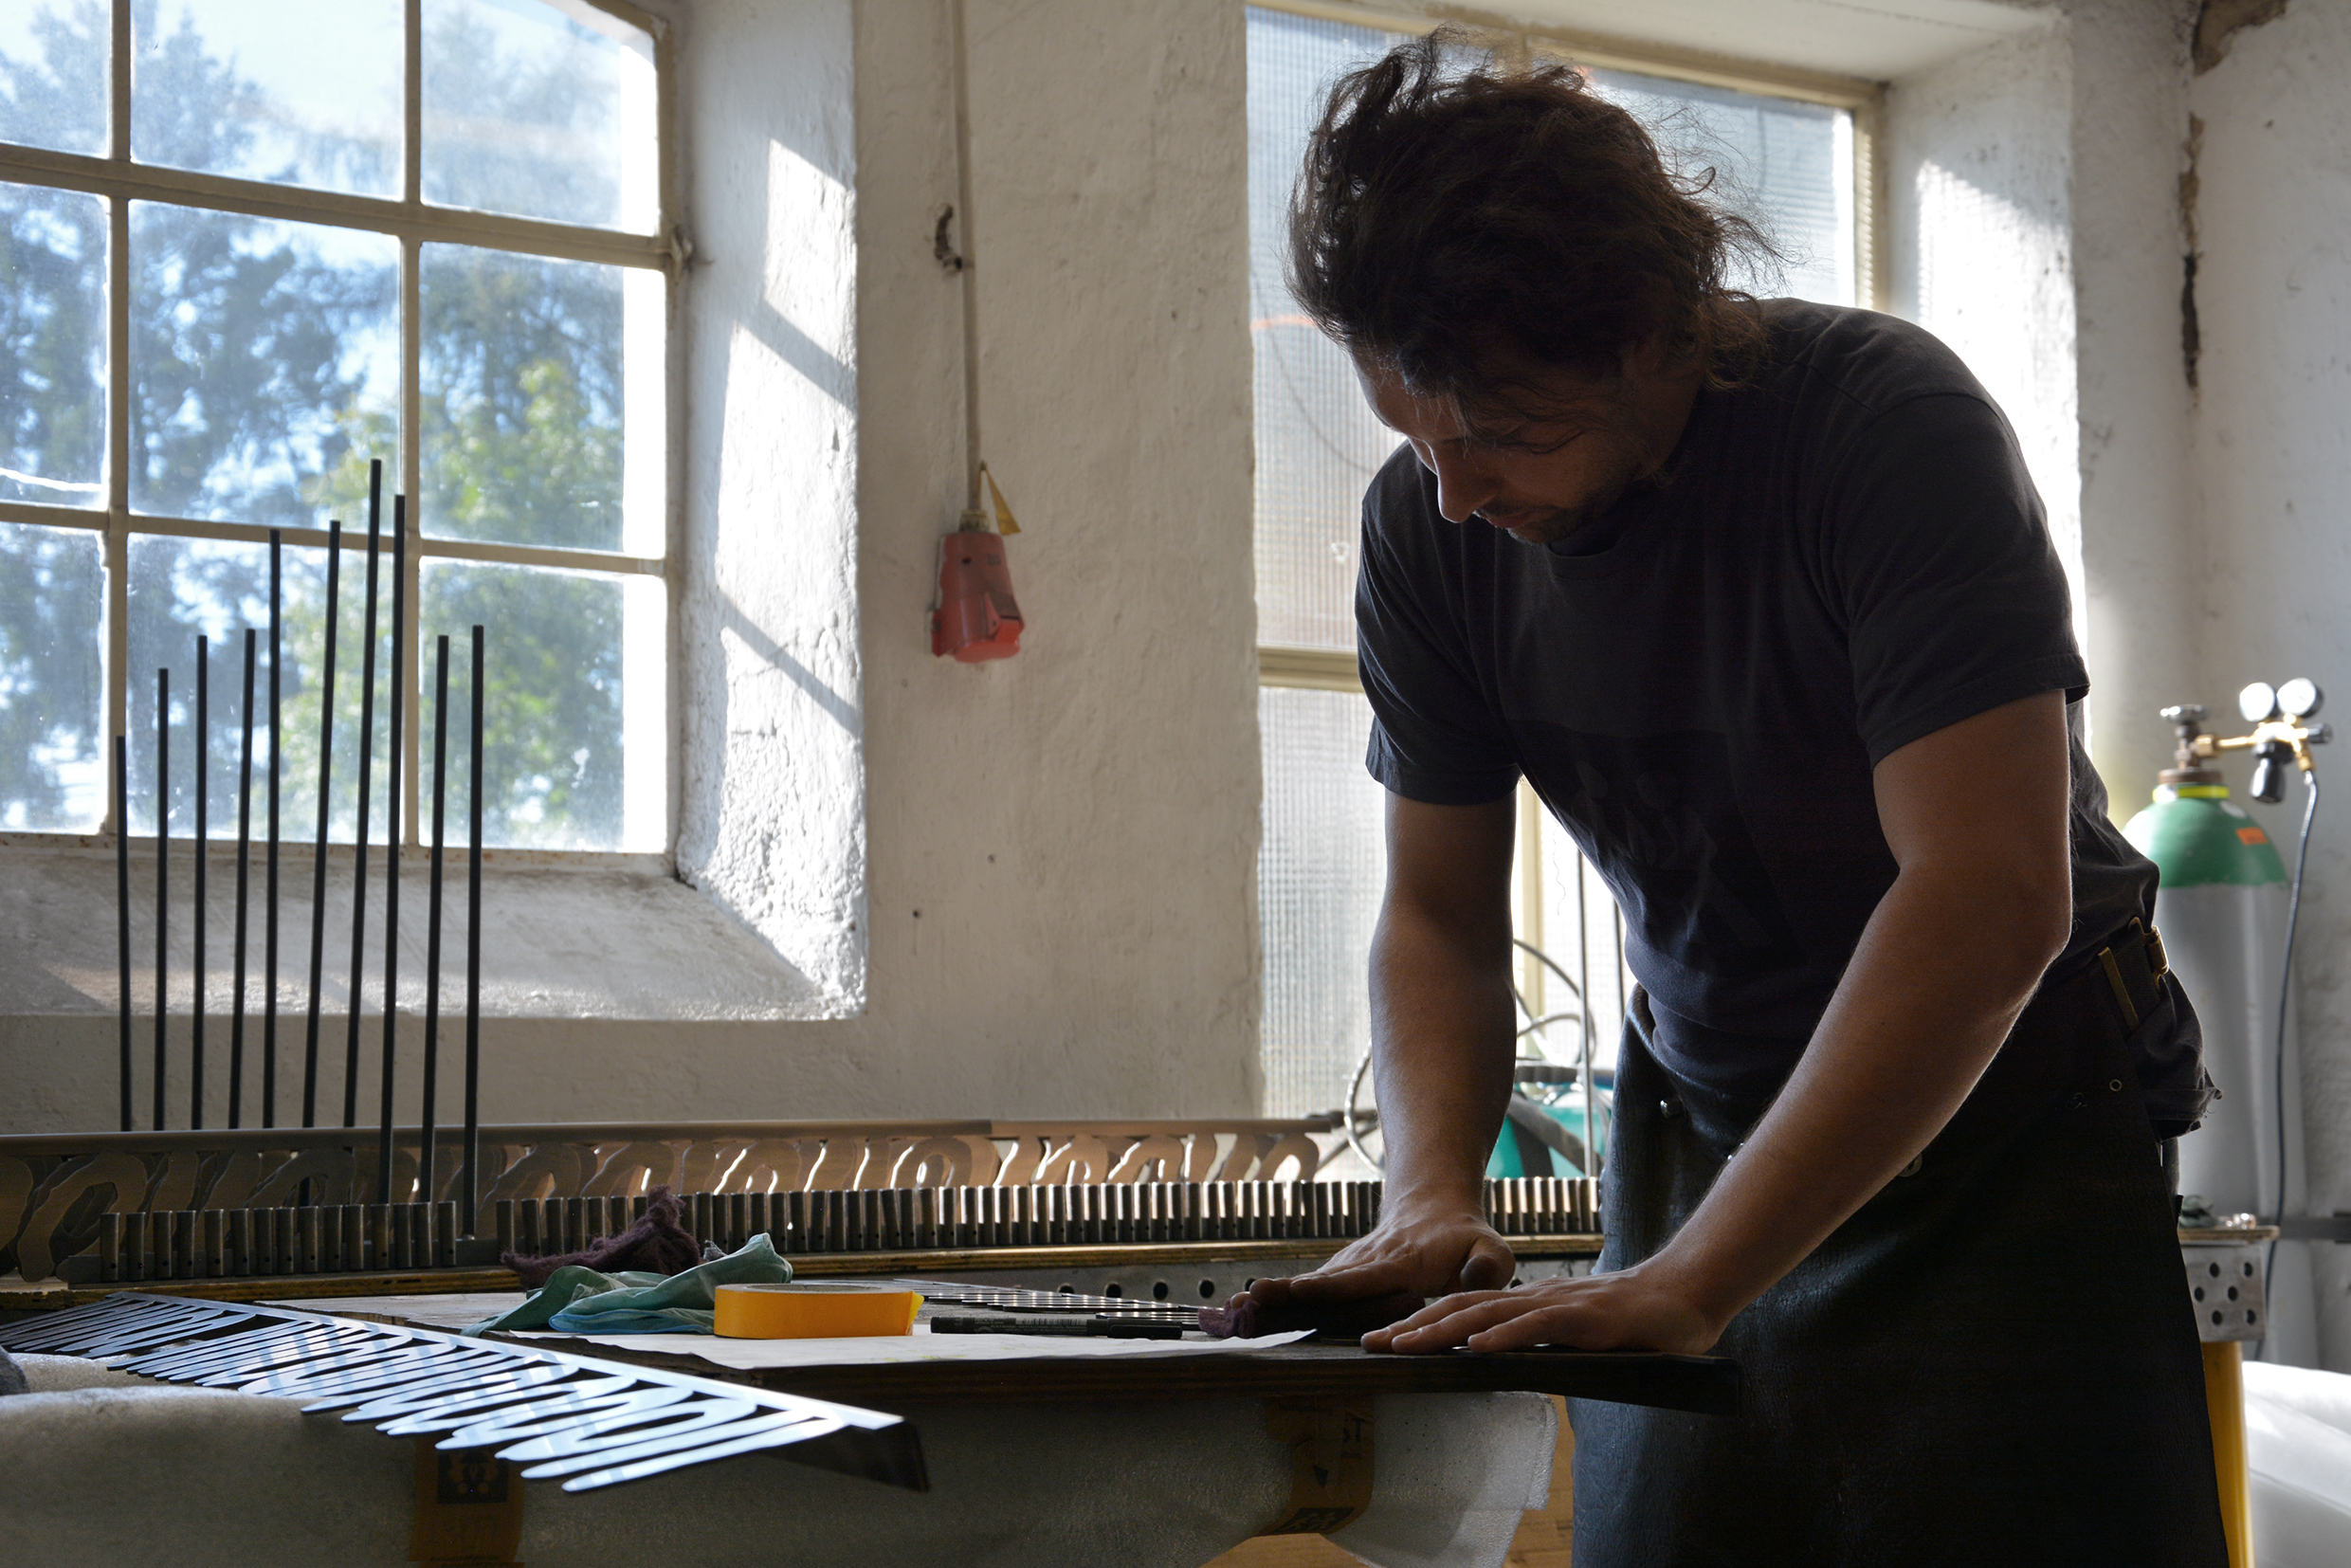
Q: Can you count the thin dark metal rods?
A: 10